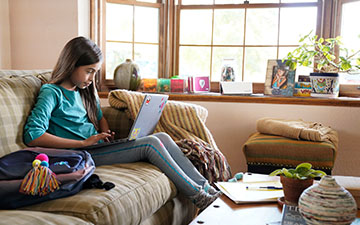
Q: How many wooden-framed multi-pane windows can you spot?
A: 3